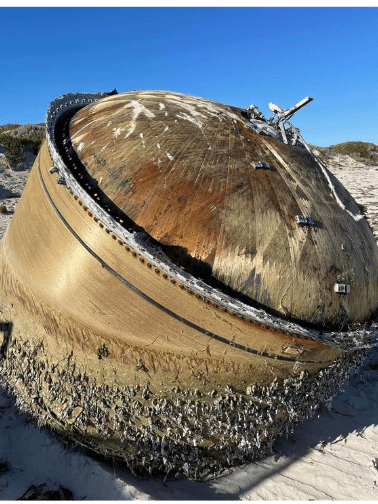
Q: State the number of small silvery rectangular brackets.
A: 3